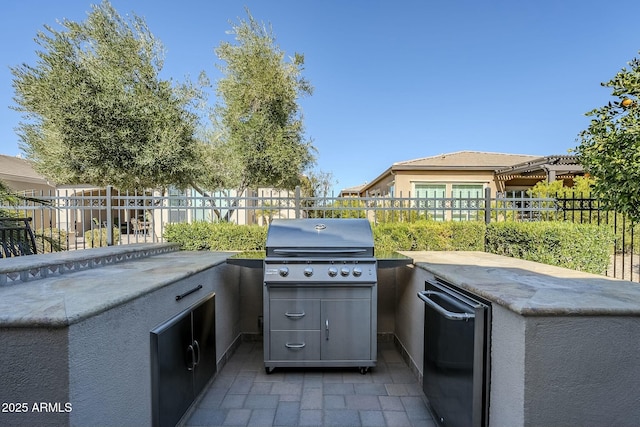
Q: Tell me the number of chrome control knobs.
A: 5